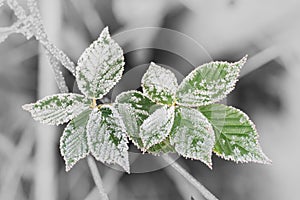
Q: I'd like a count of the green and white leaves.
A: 10